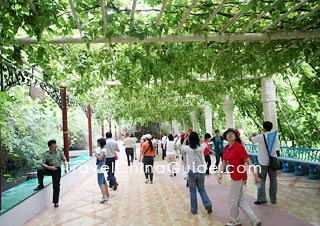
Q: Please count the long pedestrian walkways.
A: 1